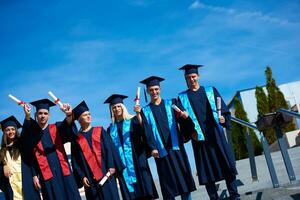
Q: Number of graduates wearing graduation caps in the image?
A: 6